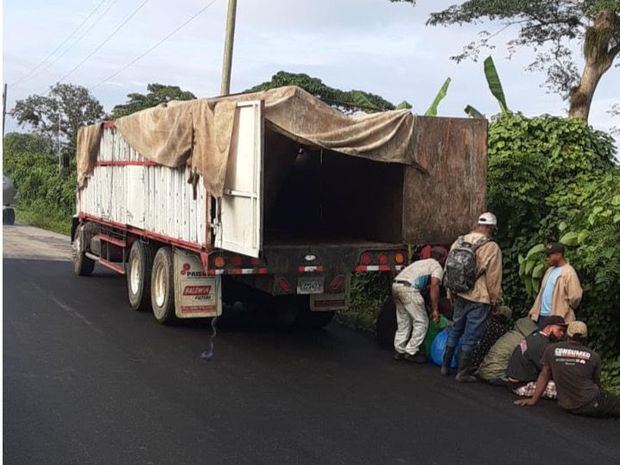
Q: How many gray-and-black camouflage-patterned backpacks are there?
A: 1